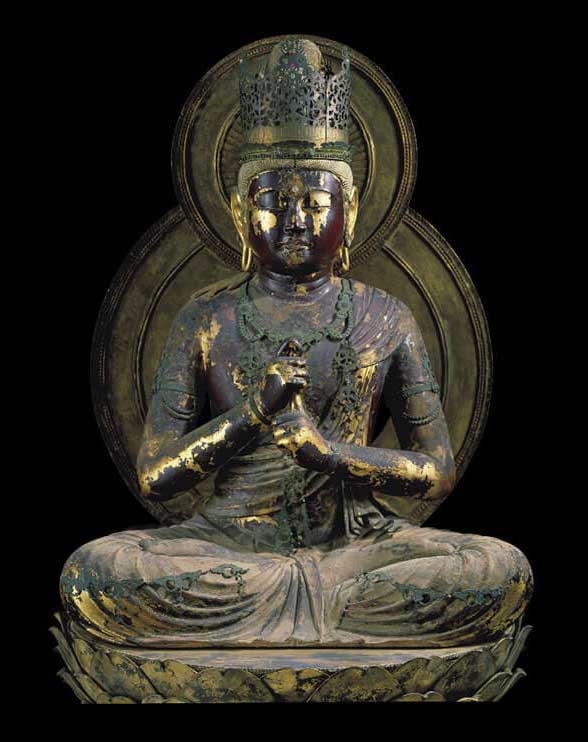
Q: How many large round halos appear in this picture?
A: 2